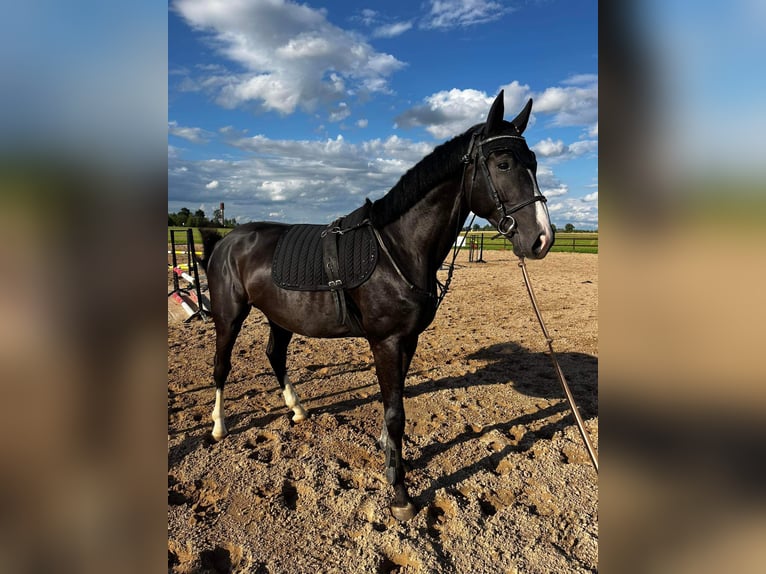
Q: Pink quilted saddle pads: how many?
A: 0